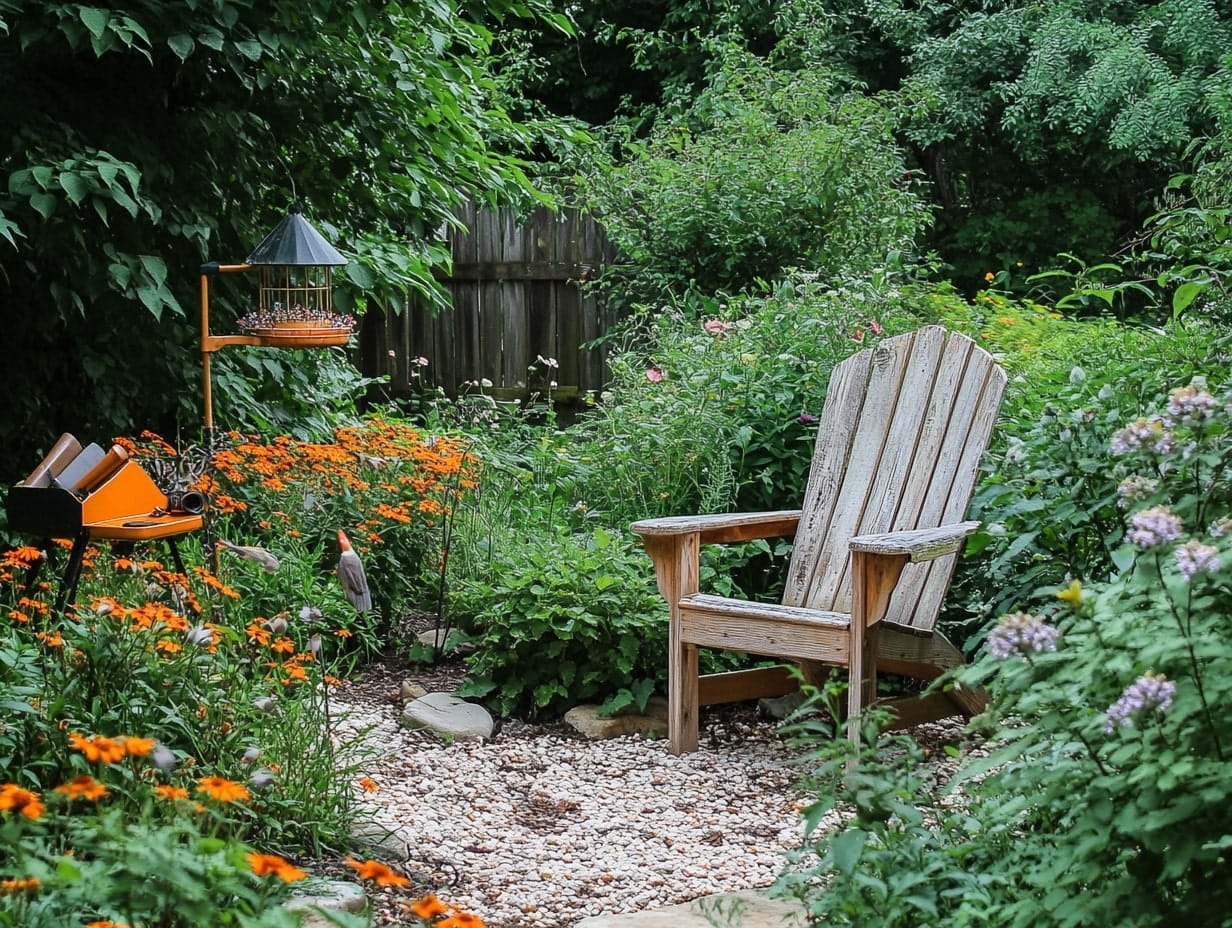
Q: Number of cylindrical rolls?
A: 2